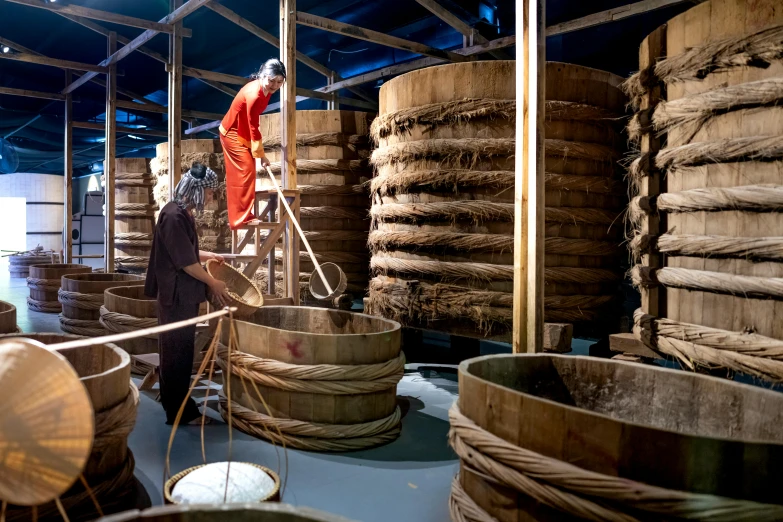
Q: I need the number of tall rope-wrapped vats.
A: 5